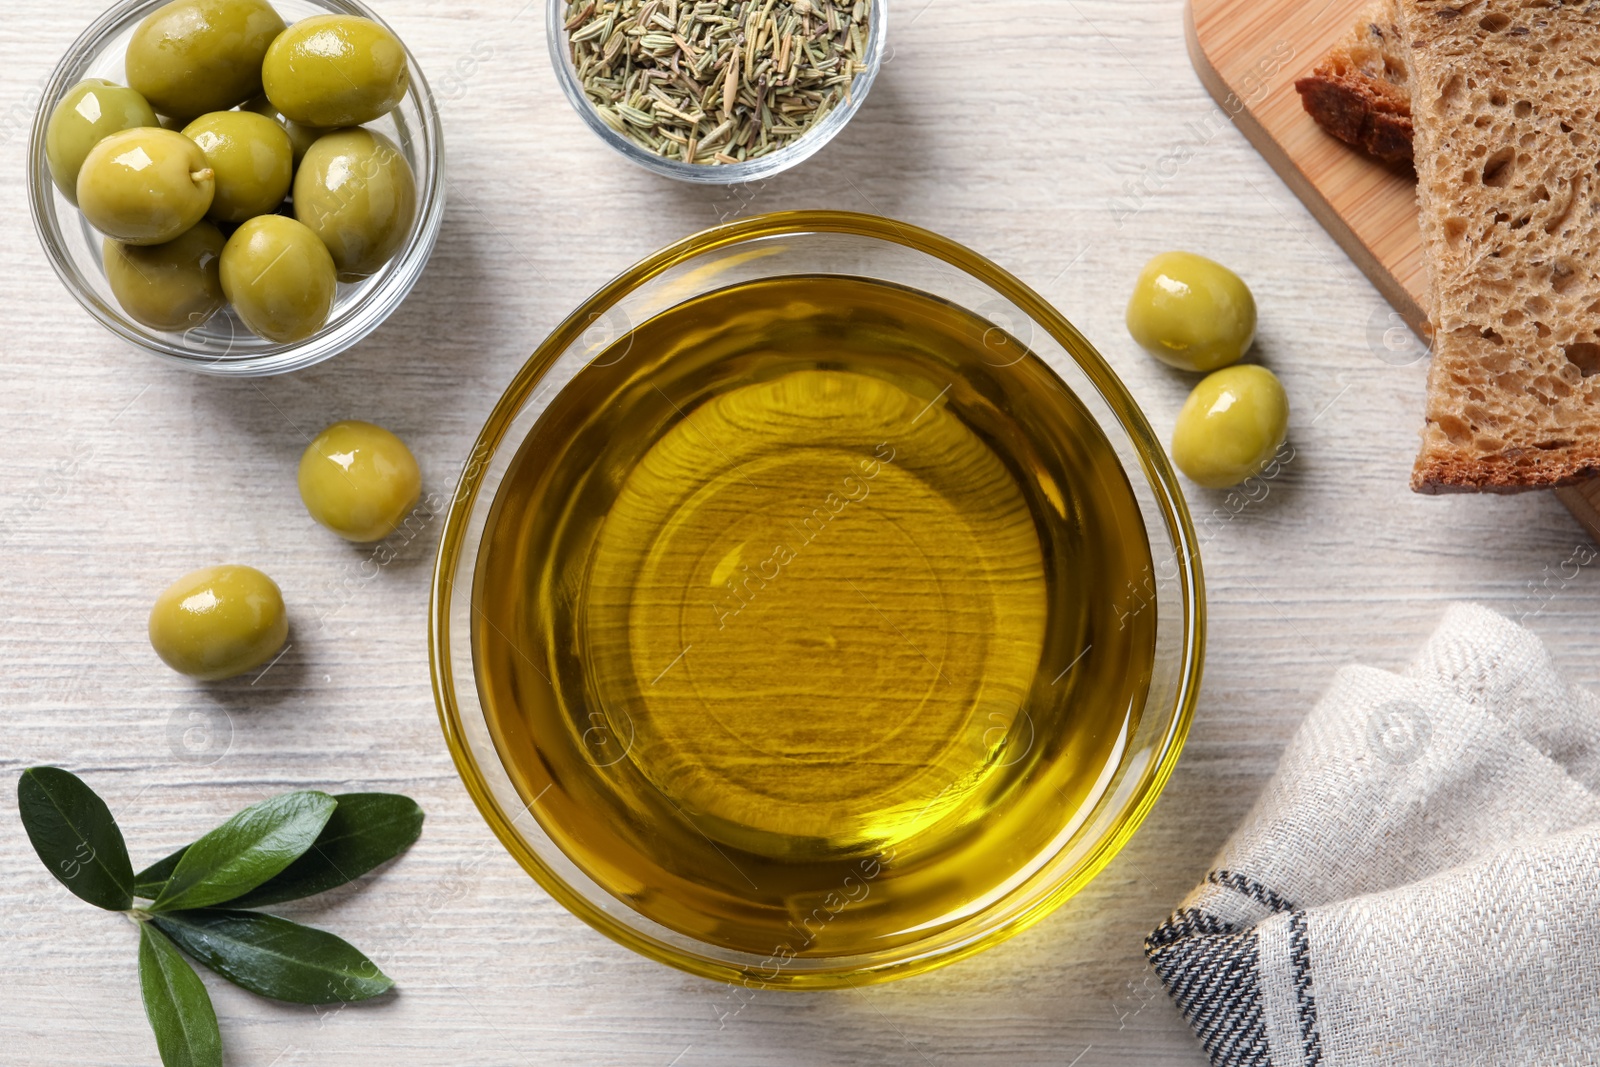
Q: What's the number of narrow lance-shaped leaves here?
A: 5